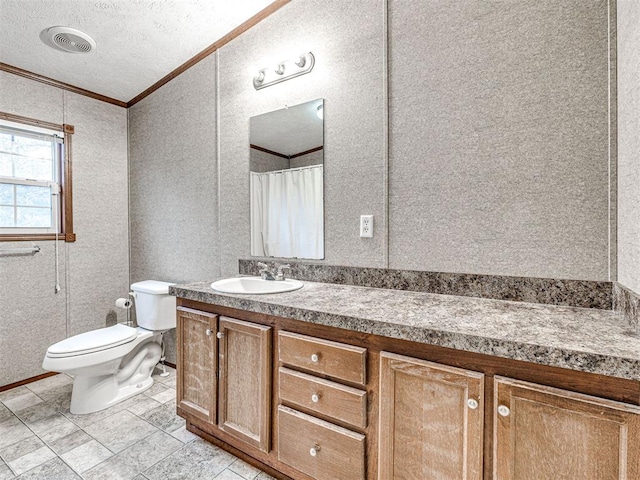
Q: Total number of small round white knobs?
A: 7